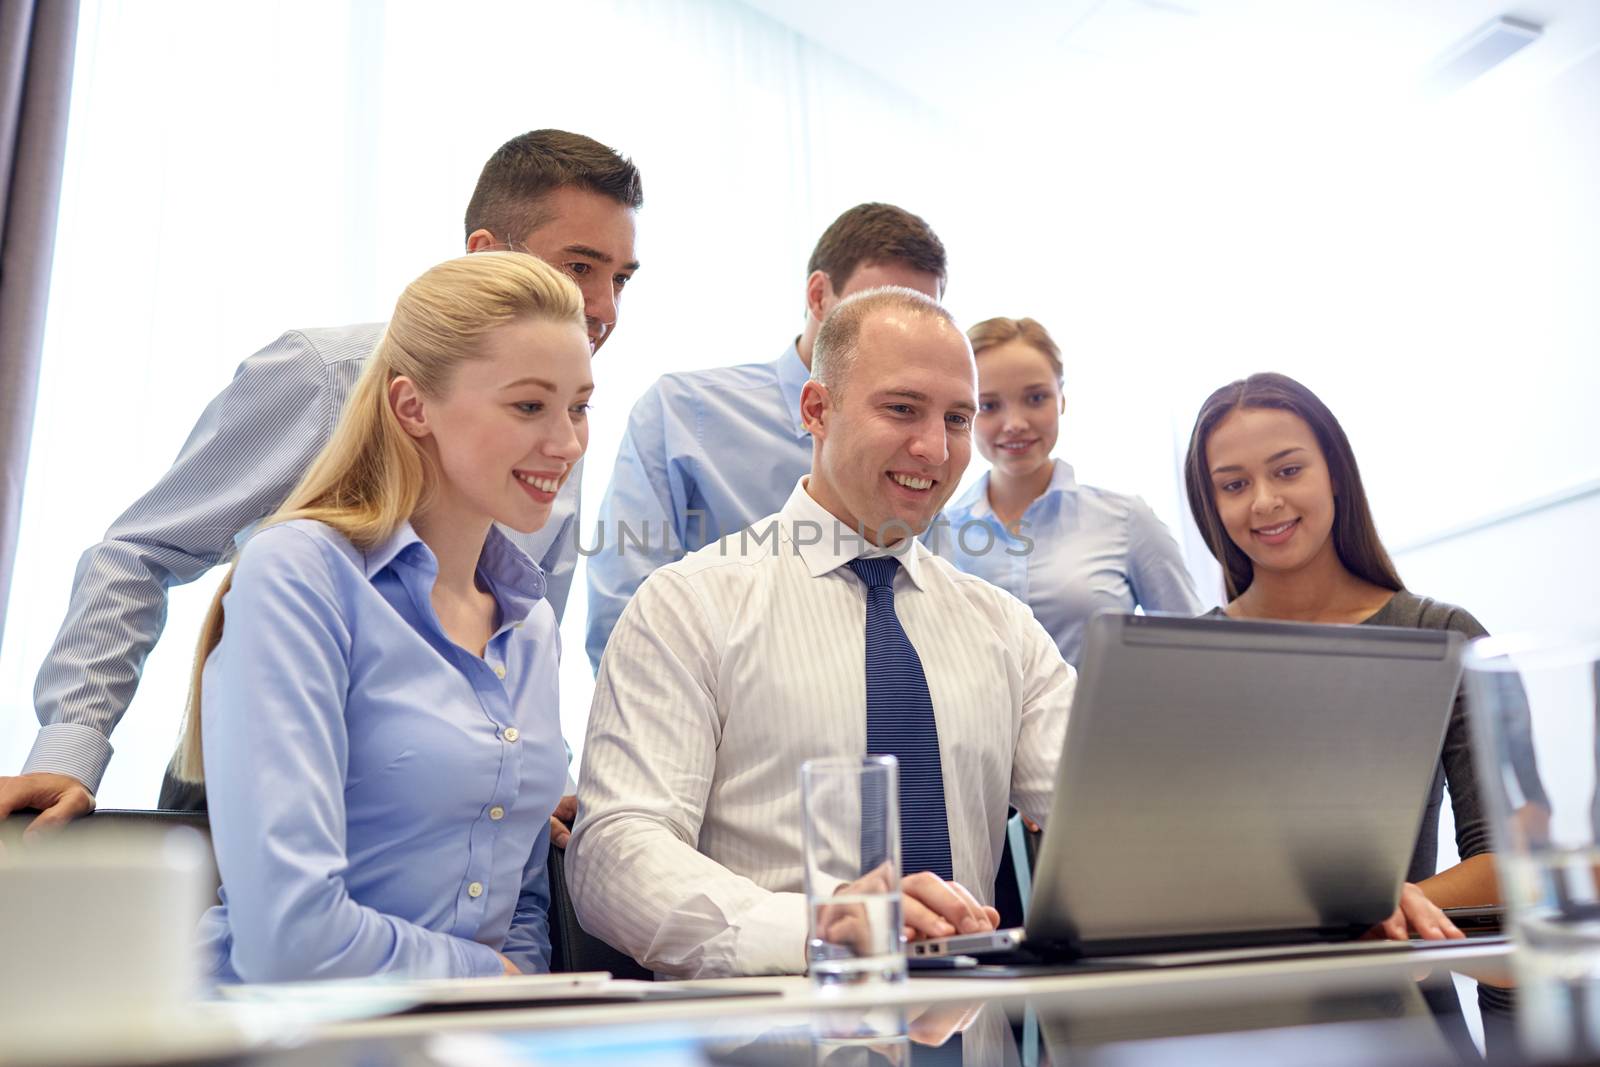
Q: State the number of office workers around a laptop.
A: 6